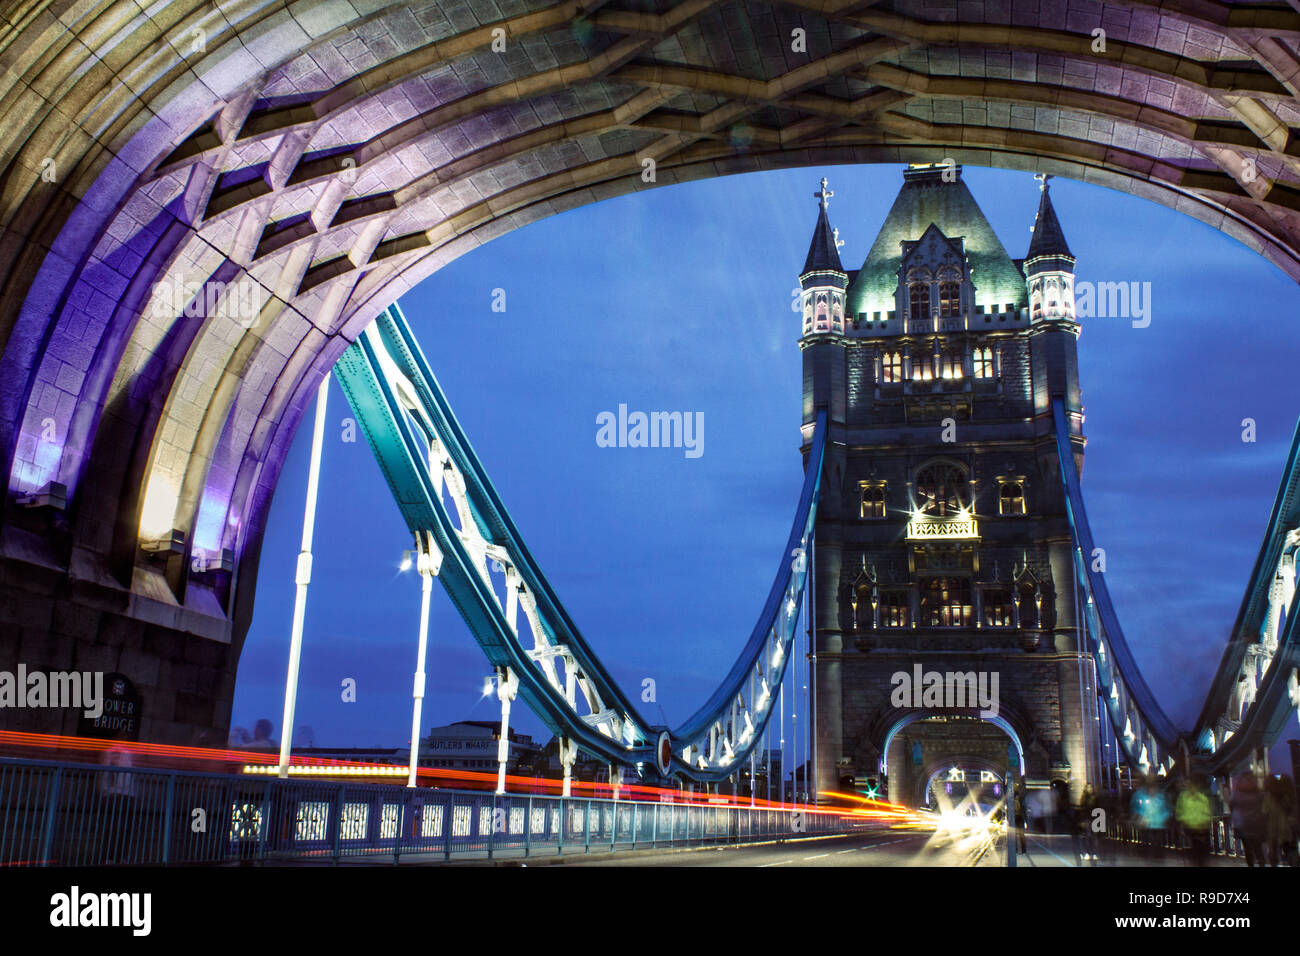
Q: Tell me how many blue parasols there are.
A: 0